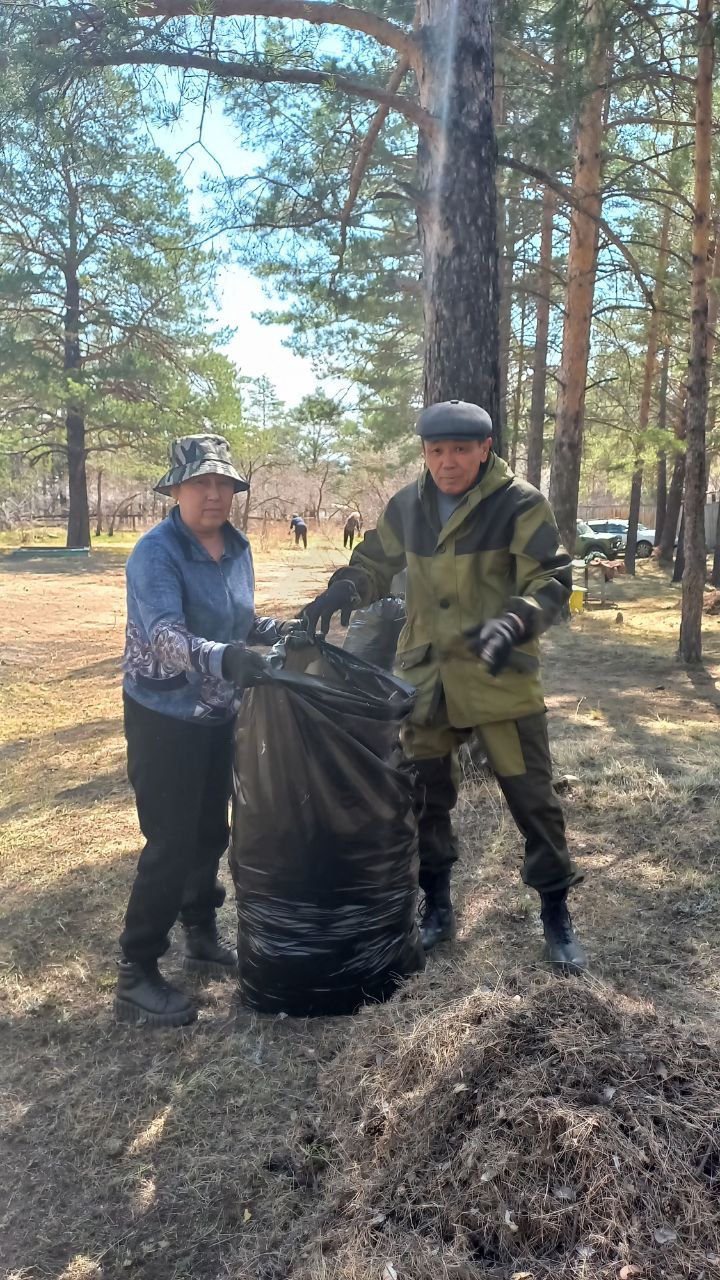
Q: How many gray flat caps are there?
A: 1